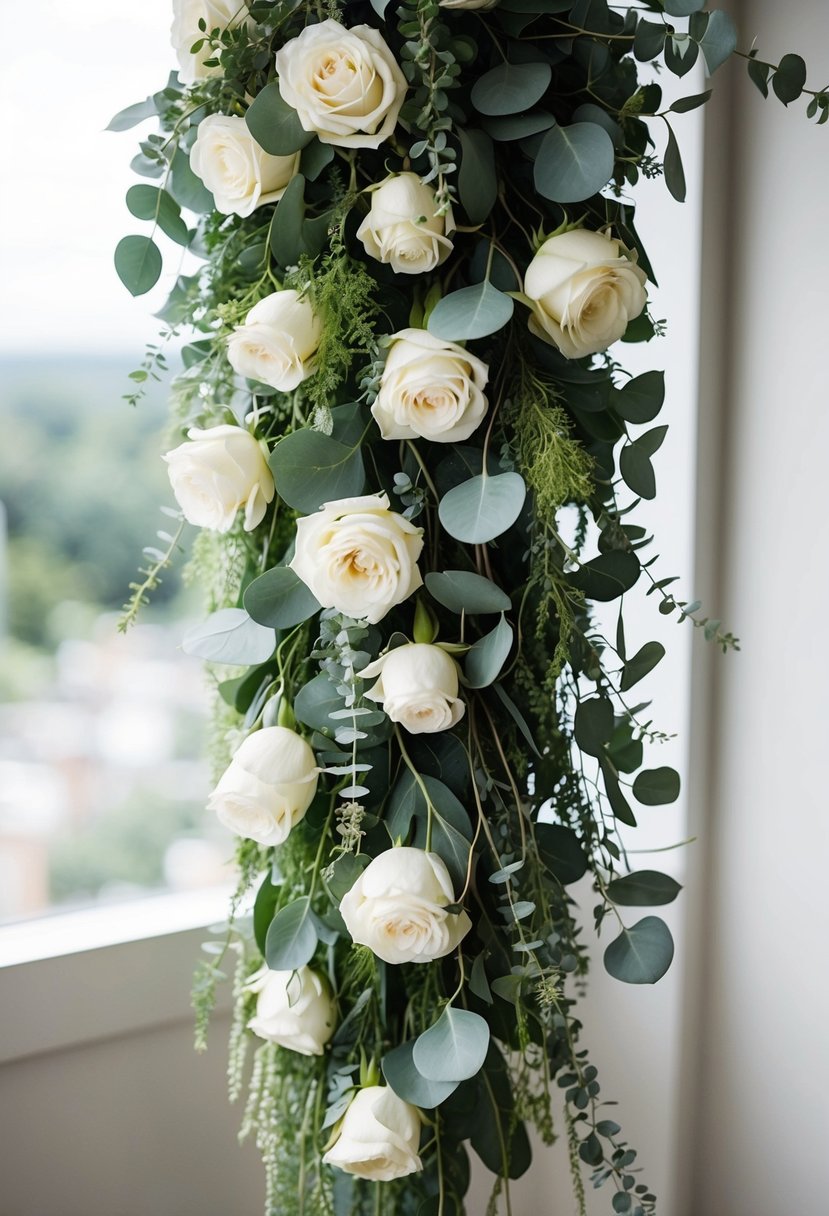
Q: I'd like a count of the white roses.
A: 14